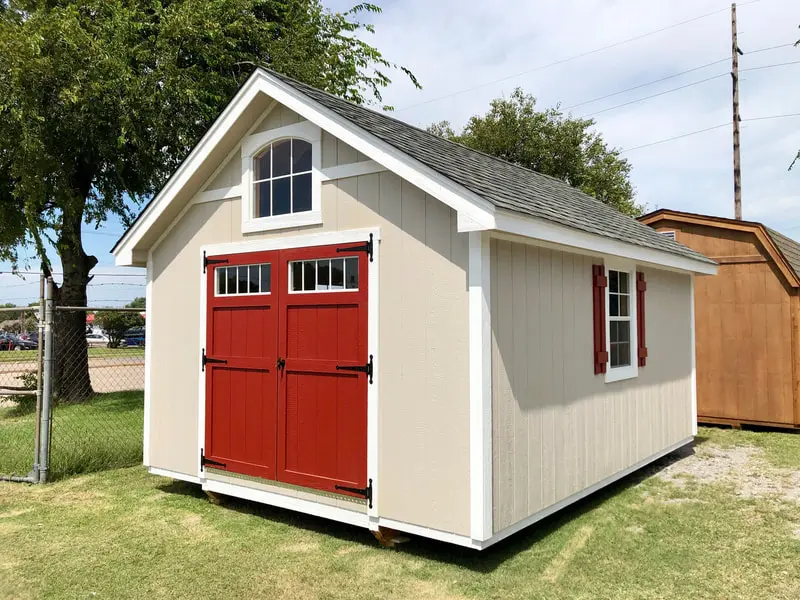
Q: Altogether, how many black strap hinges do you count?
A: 6